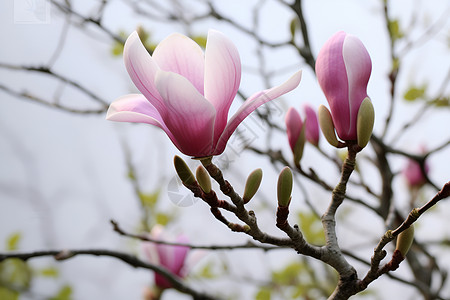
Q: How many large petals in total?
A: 6